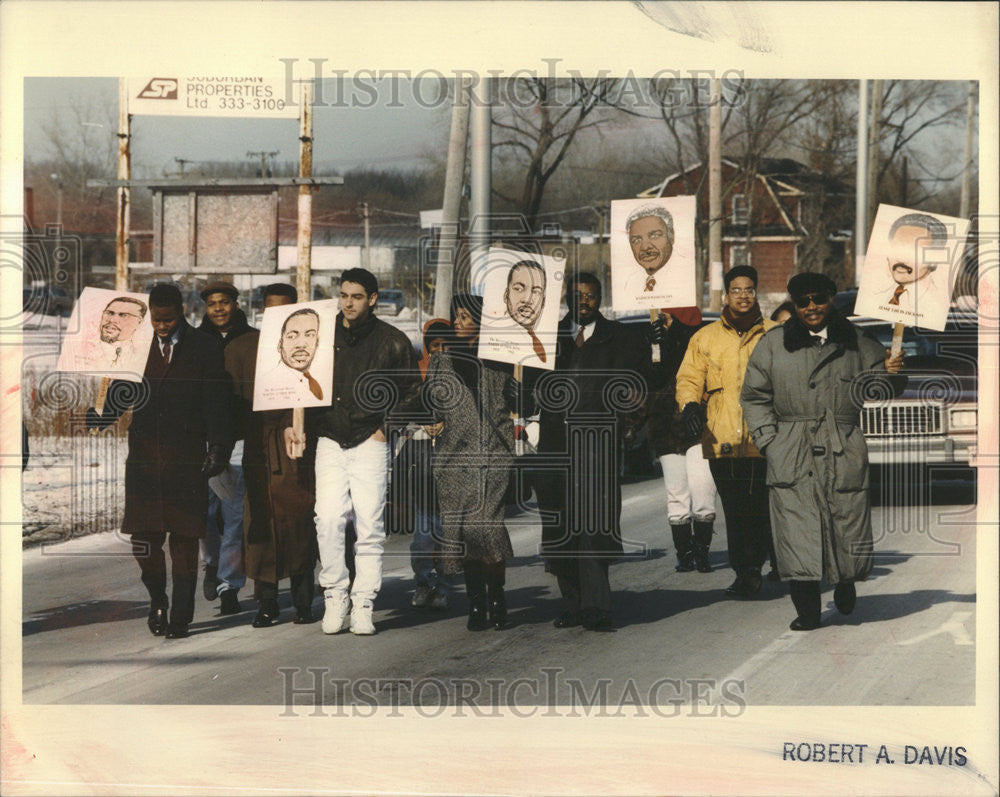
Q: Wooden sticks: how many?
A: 5